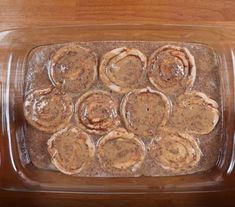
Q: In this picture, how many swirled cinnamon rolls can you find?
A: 10